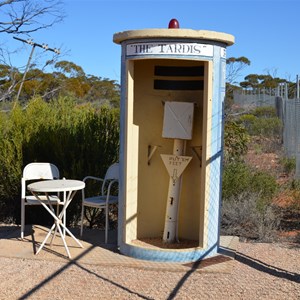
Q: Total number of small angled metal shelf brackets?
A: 2